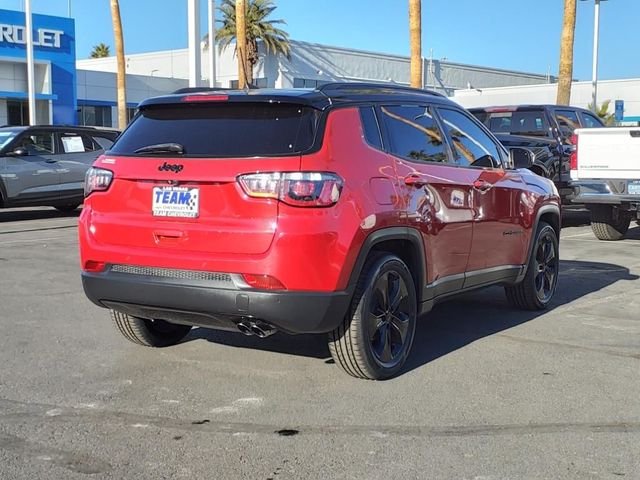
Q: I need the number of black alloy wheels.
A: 2